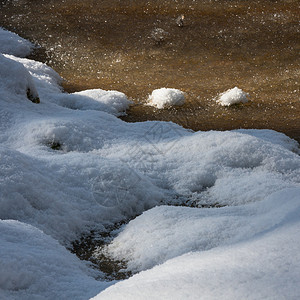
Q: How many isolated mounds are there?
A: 2